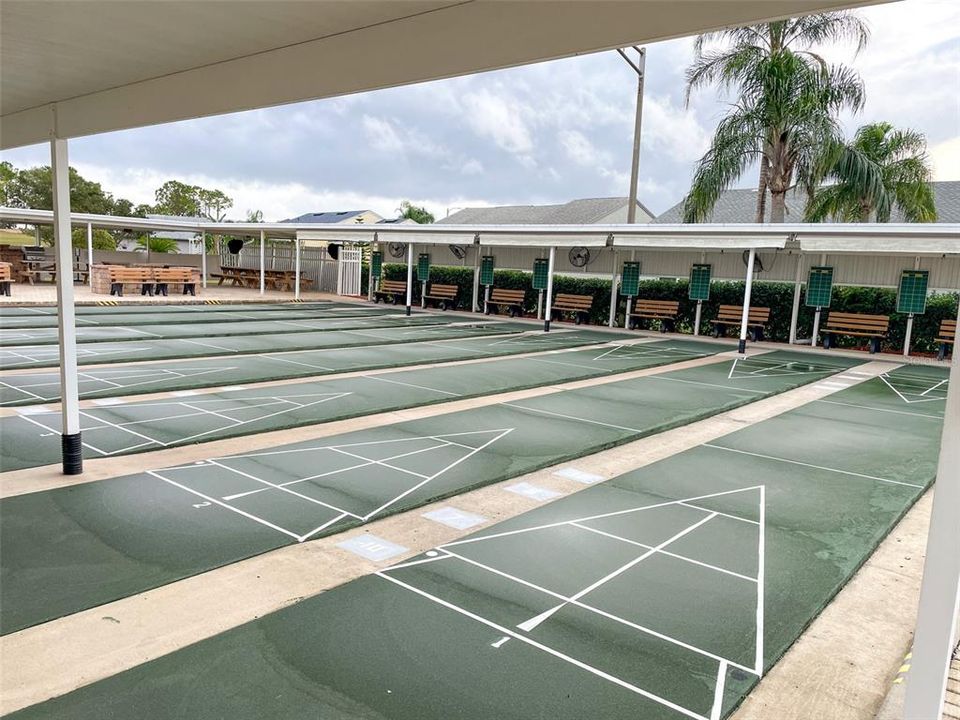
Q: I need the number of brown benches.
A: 11